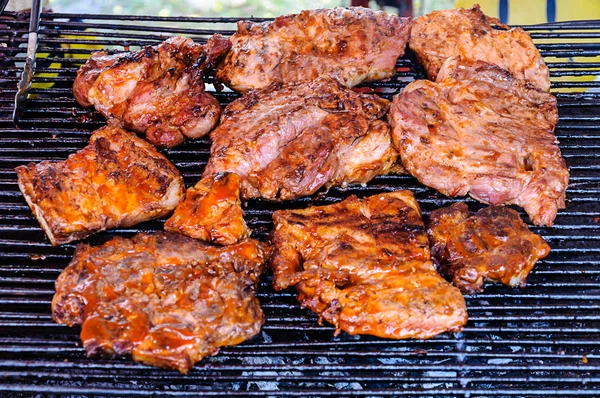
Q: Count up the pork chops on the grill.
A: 10